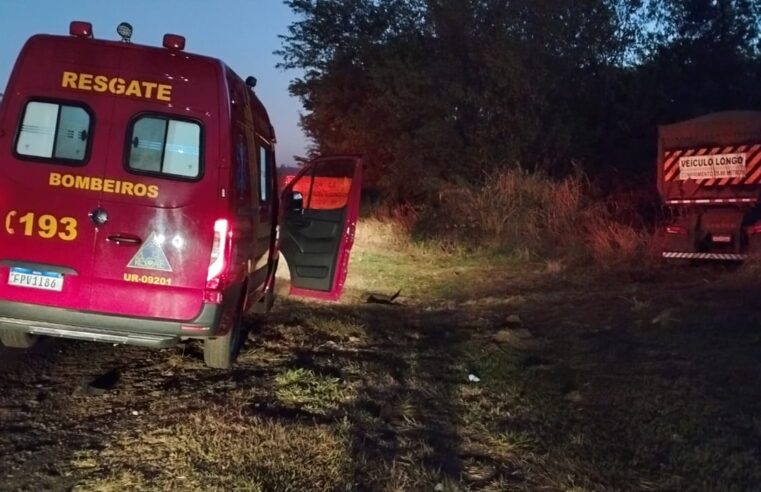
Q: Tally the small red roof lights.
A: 2